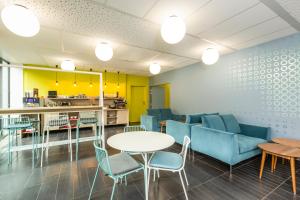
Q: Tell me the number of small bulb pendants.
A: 5